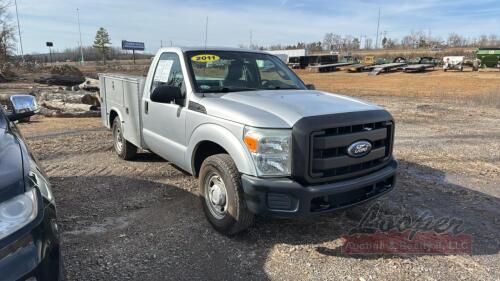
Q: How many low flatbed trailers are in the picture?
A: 4